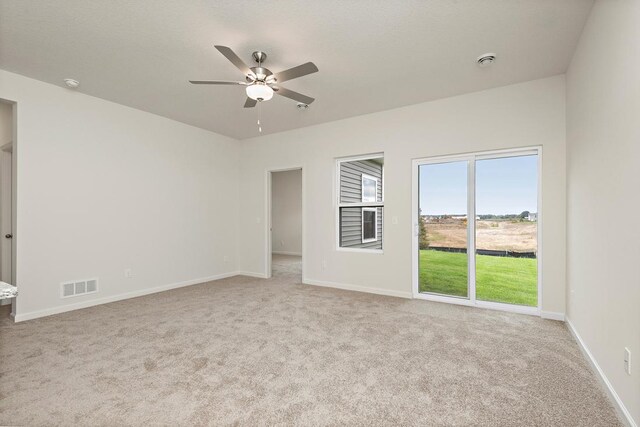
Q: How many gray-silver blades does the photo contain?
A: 5